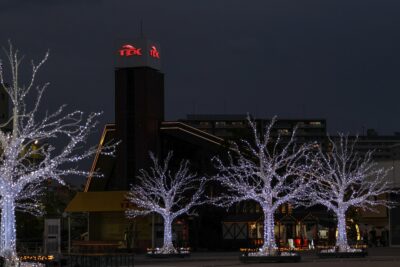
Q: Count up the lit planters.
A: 4